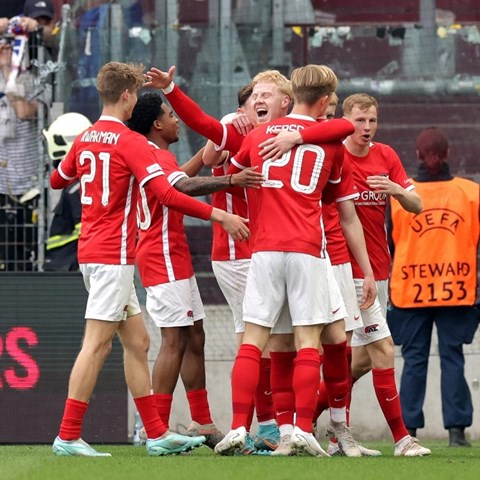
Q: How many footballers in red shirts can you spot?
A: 7